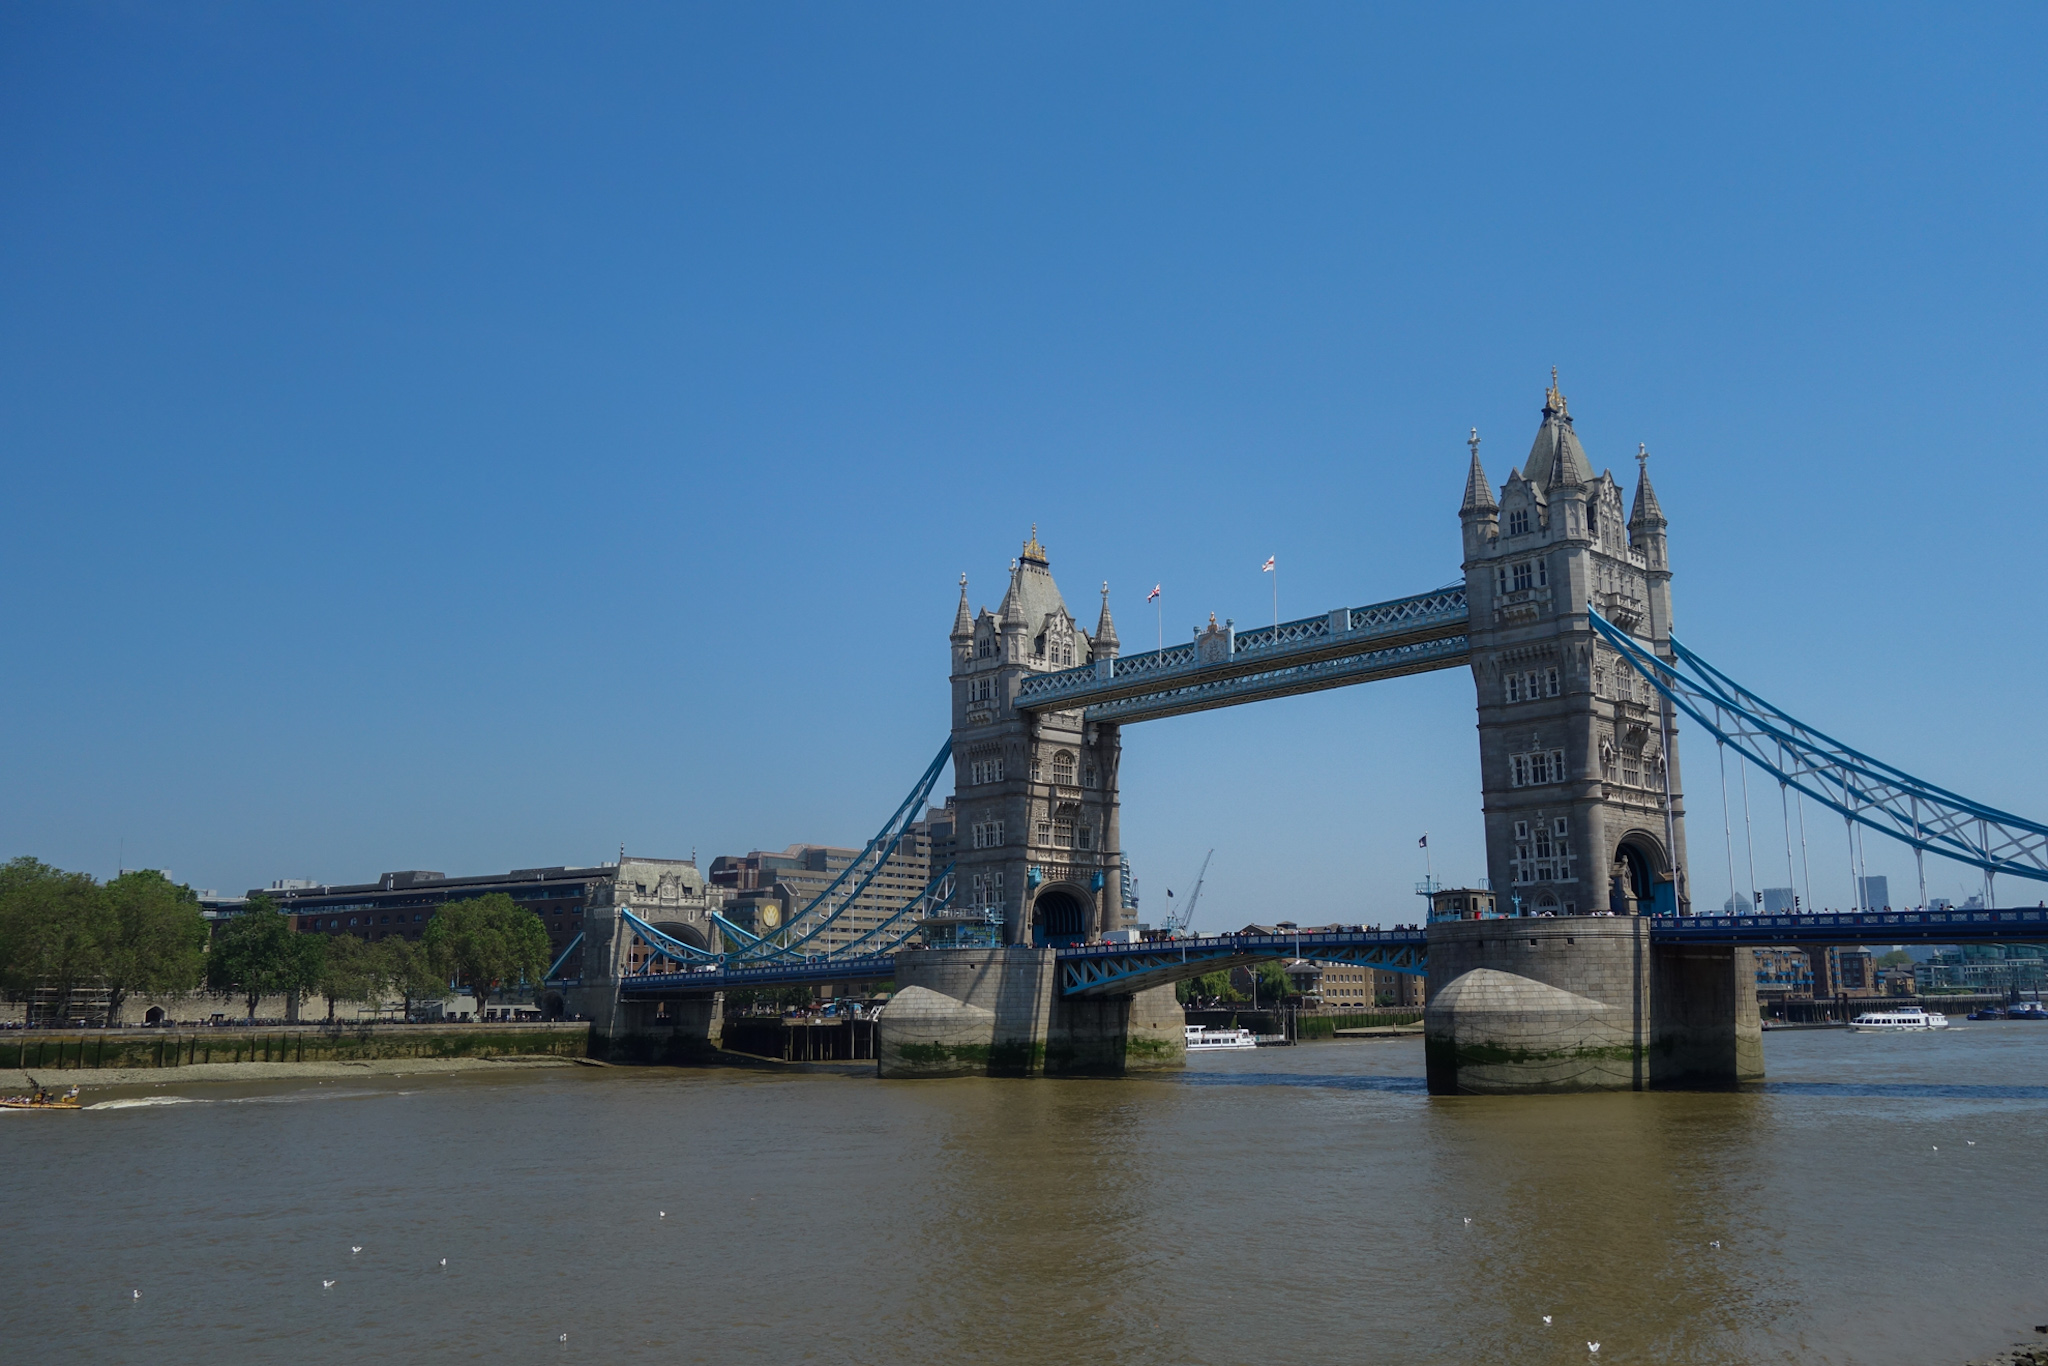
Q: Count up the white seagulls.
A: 12